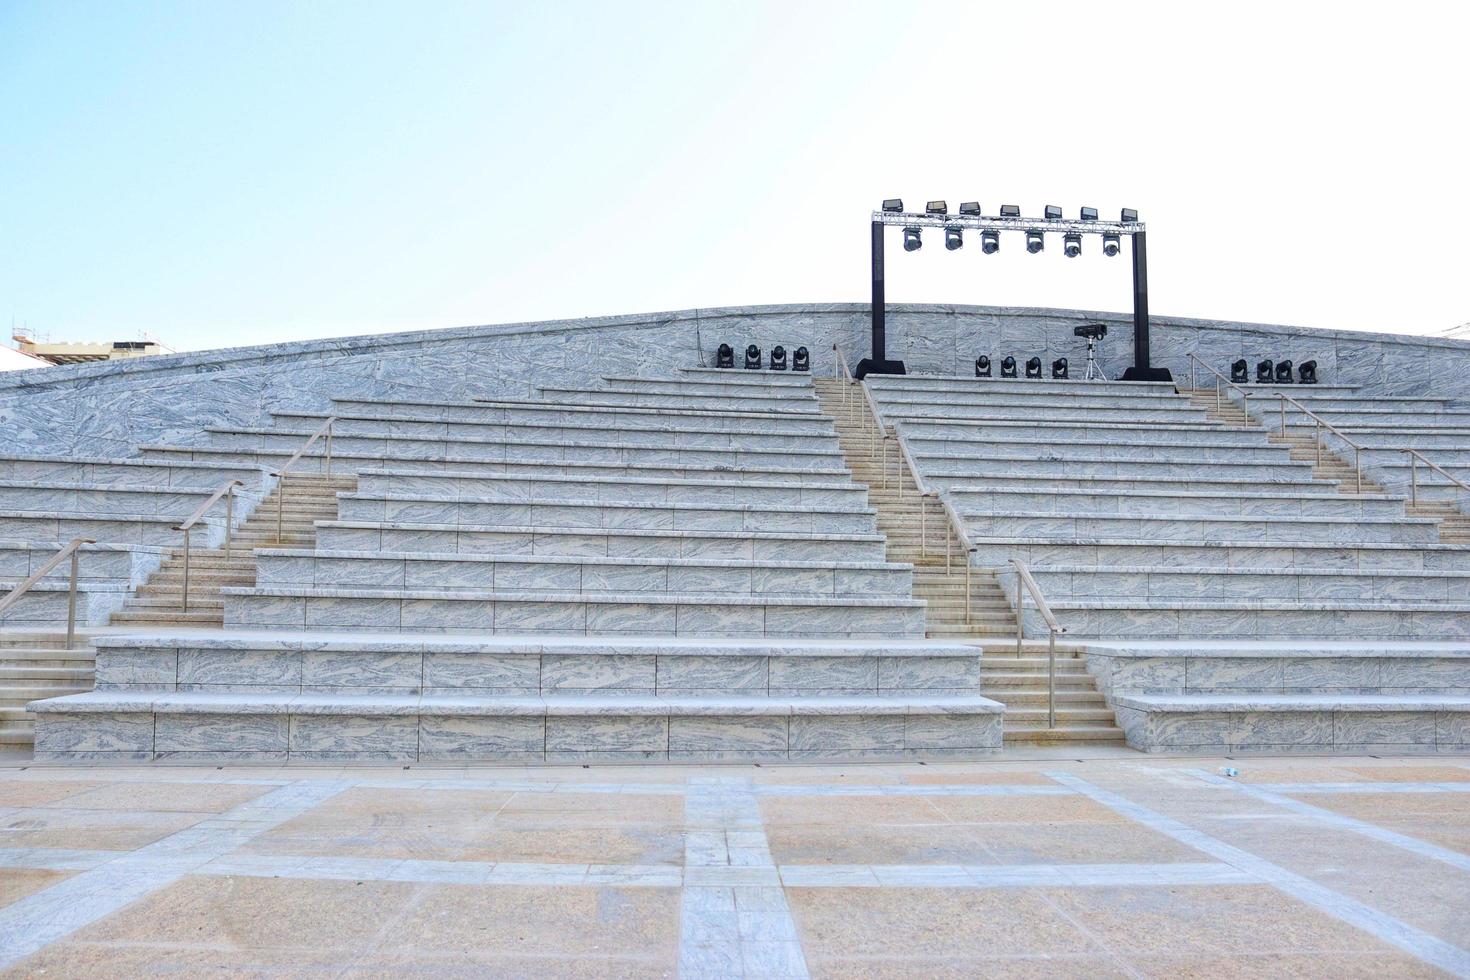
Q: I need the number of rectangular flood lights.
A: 7